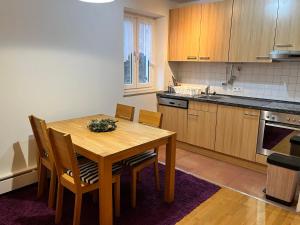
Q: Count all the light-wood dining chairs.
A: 4